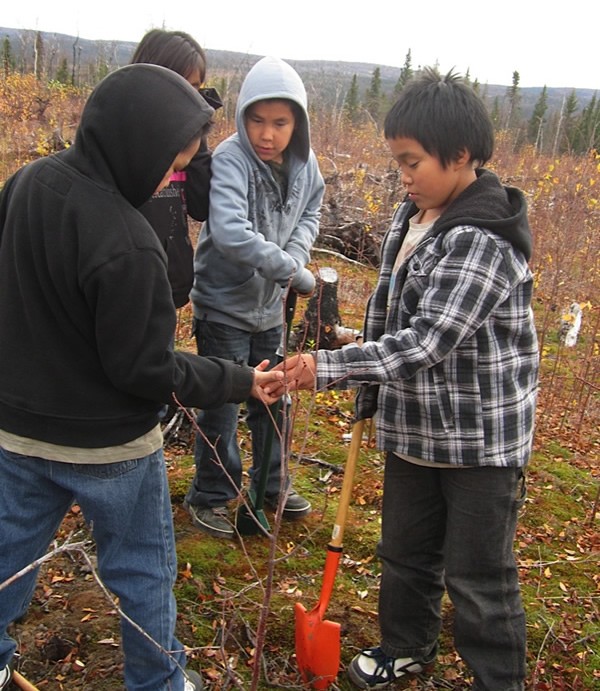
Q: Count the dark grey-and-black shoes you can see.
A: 2